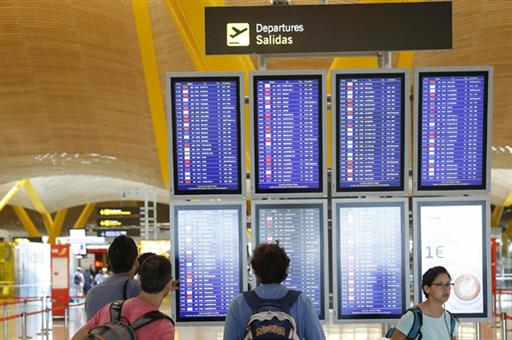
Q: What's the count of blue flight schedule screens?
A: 7